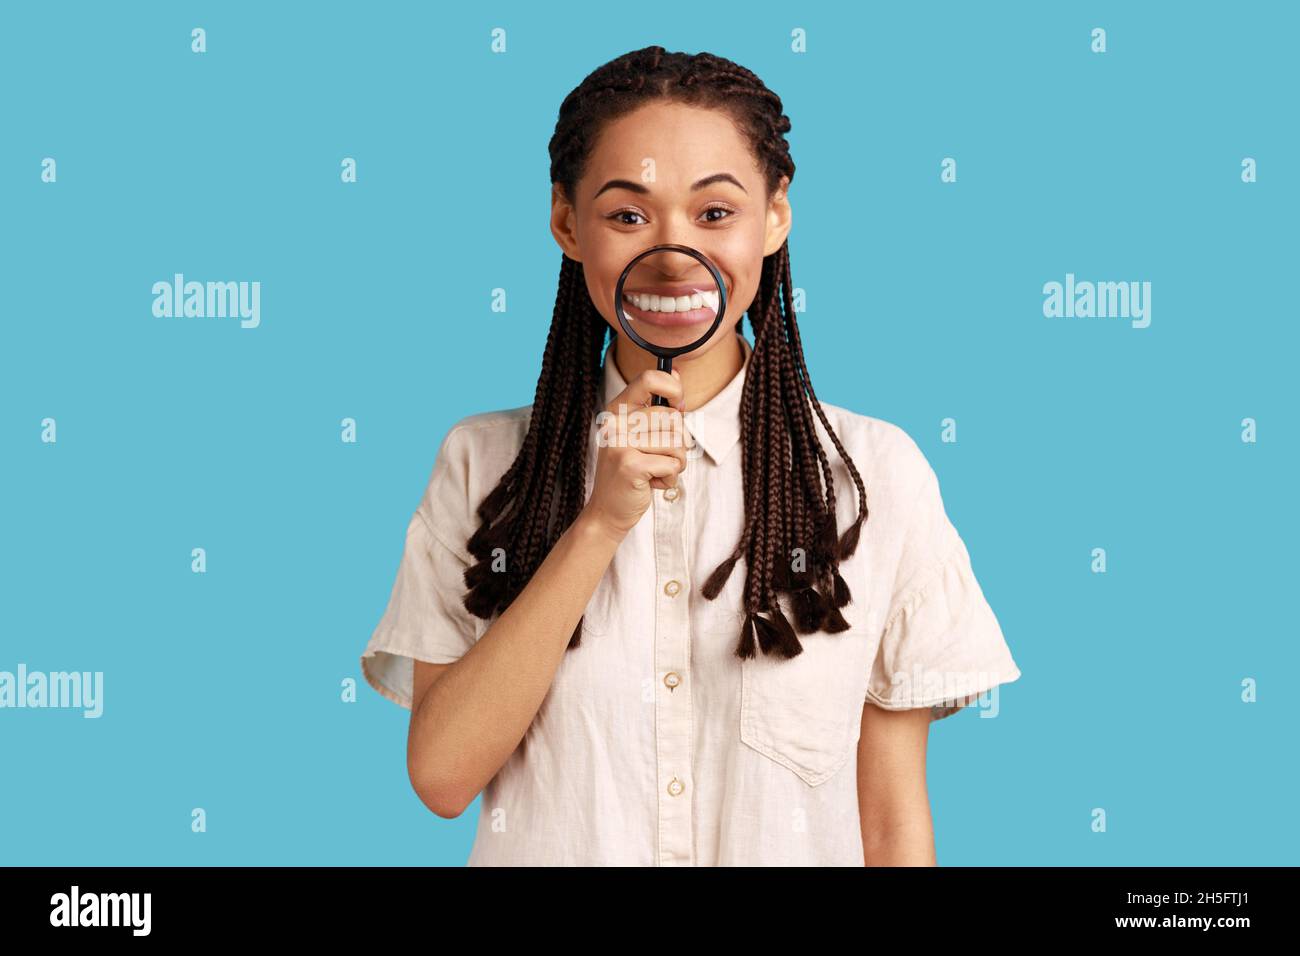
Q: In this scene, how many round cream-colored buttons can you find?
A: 4